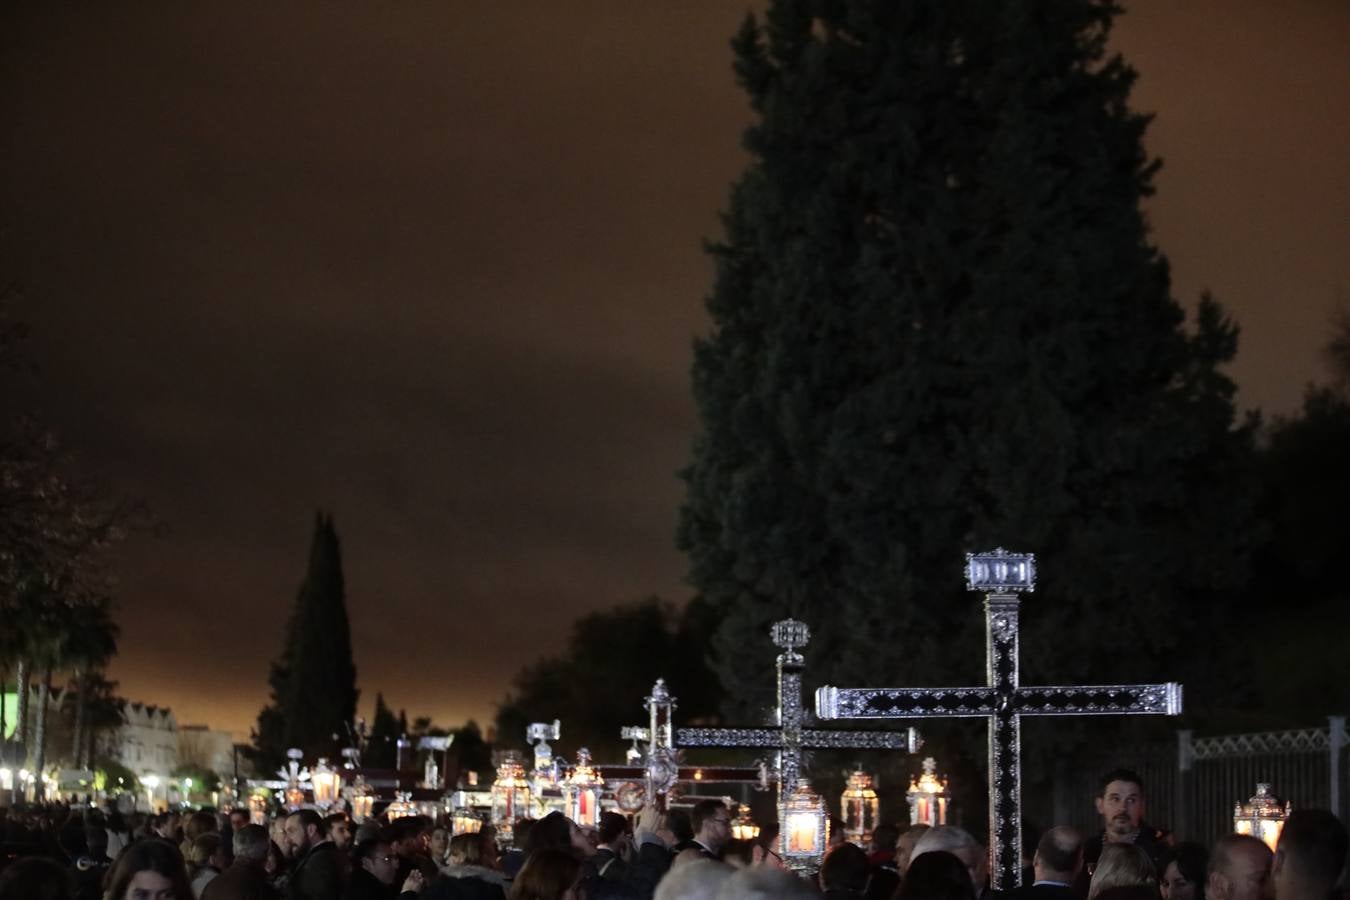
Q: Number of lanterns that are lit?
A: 13